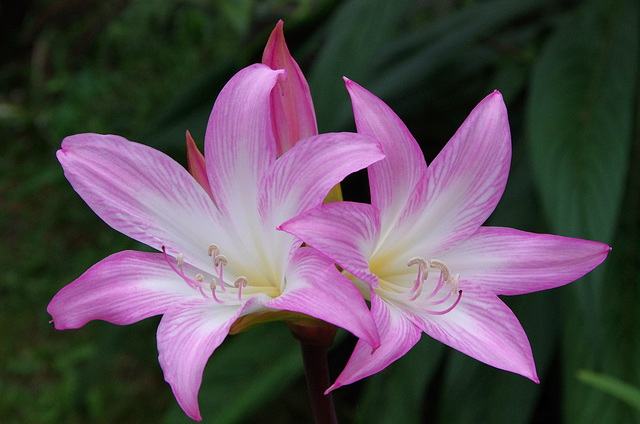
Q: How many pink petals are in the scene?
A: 12